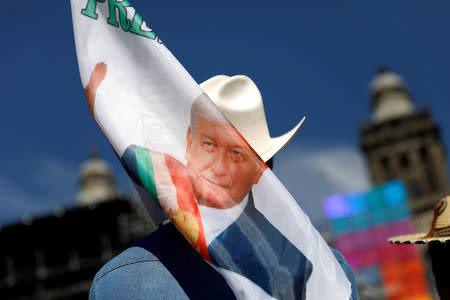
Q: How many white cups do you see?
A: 0